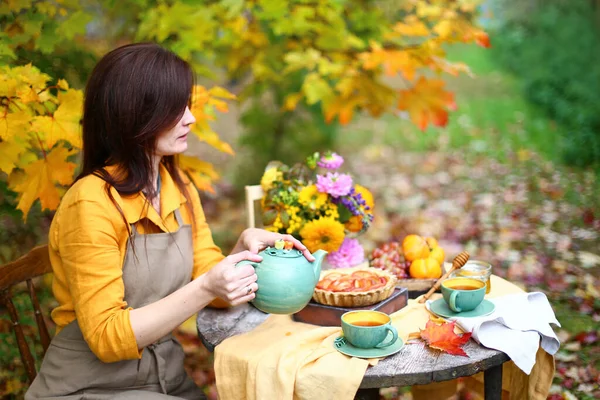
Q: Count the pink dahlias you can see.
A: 3